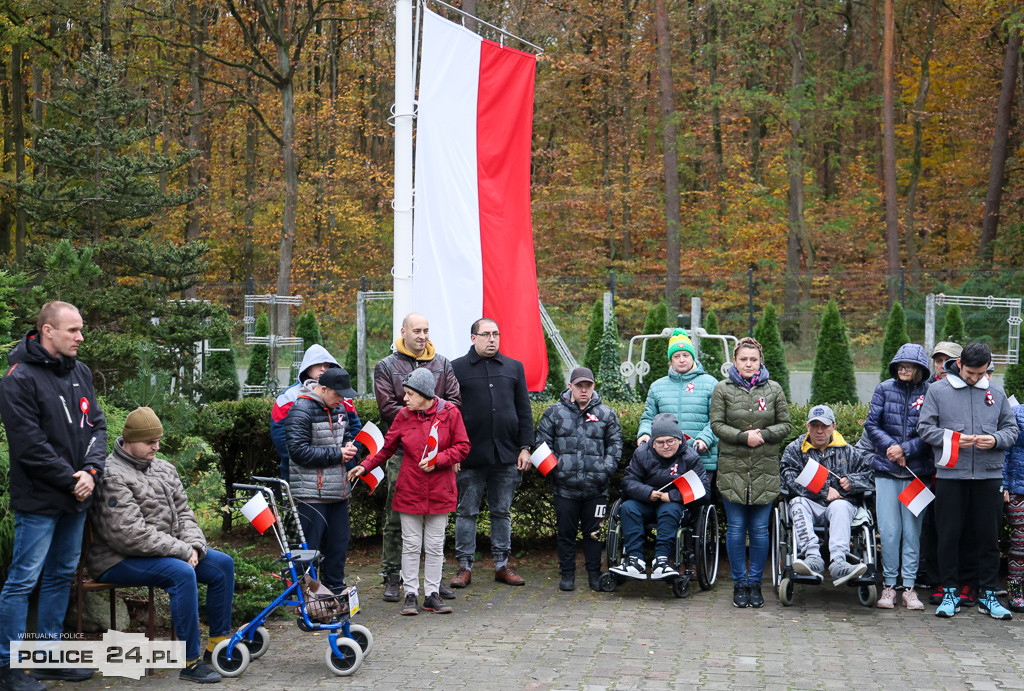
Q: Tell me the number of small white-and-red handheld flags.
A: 9